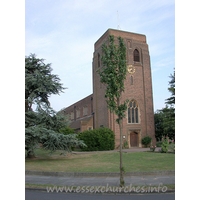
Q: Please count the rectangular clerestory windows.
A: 3